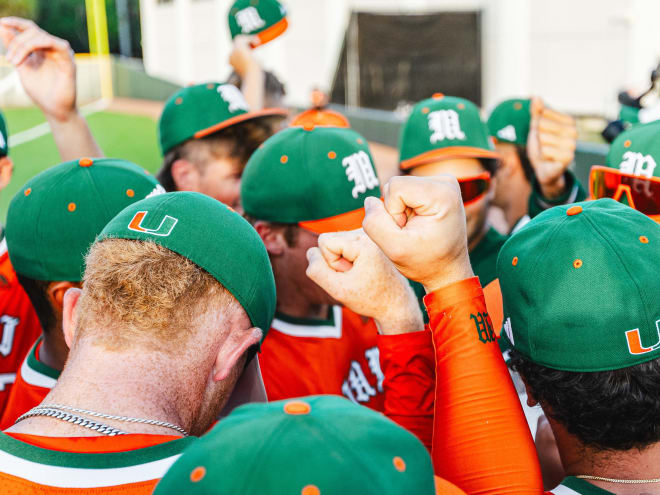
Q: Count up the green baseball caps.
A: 11